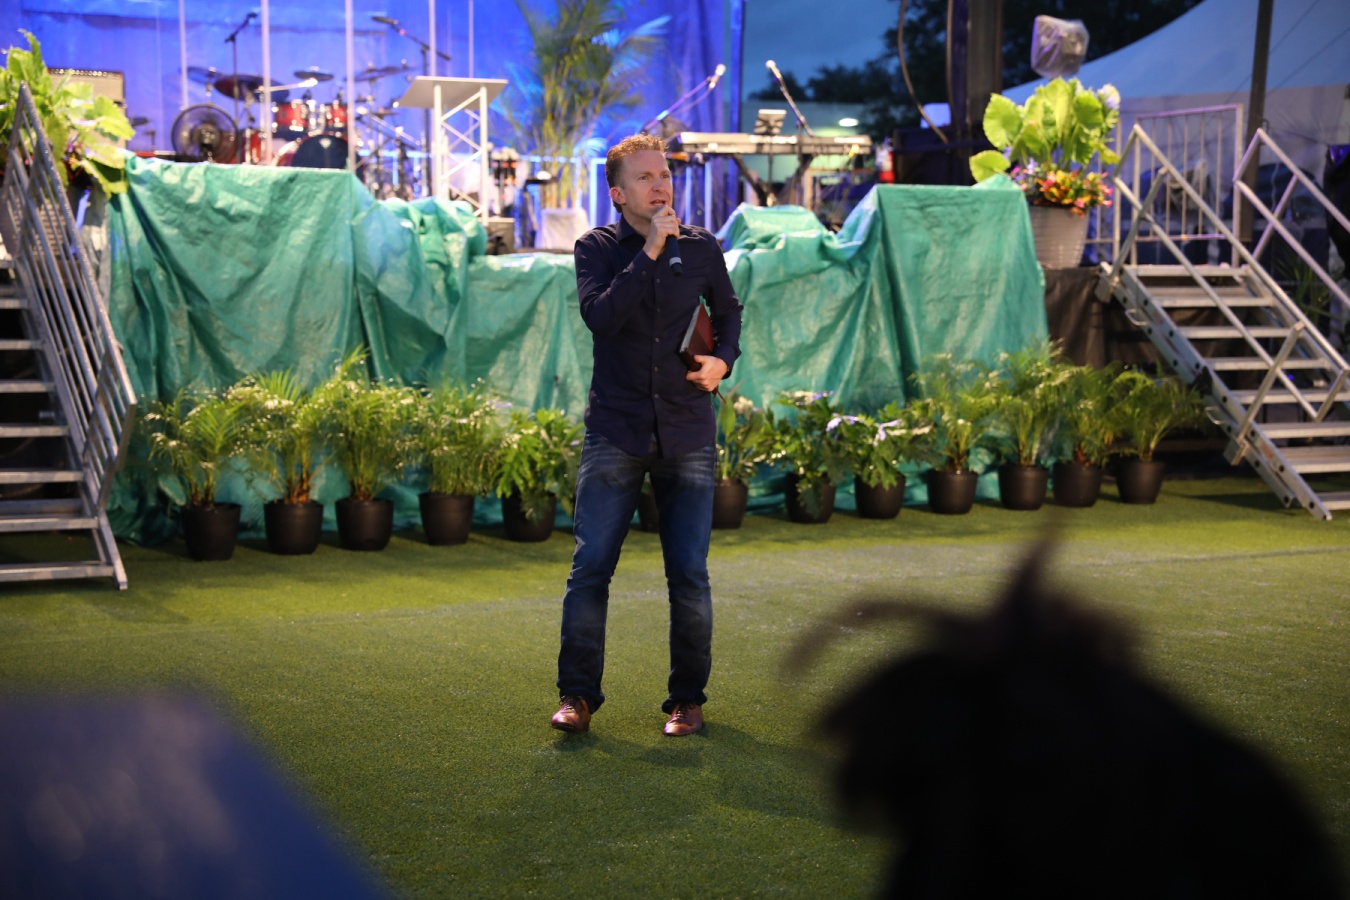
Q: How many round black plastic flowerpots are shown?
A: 13